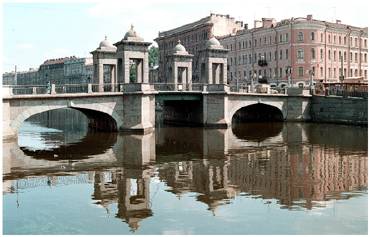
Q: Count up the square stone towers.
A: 4